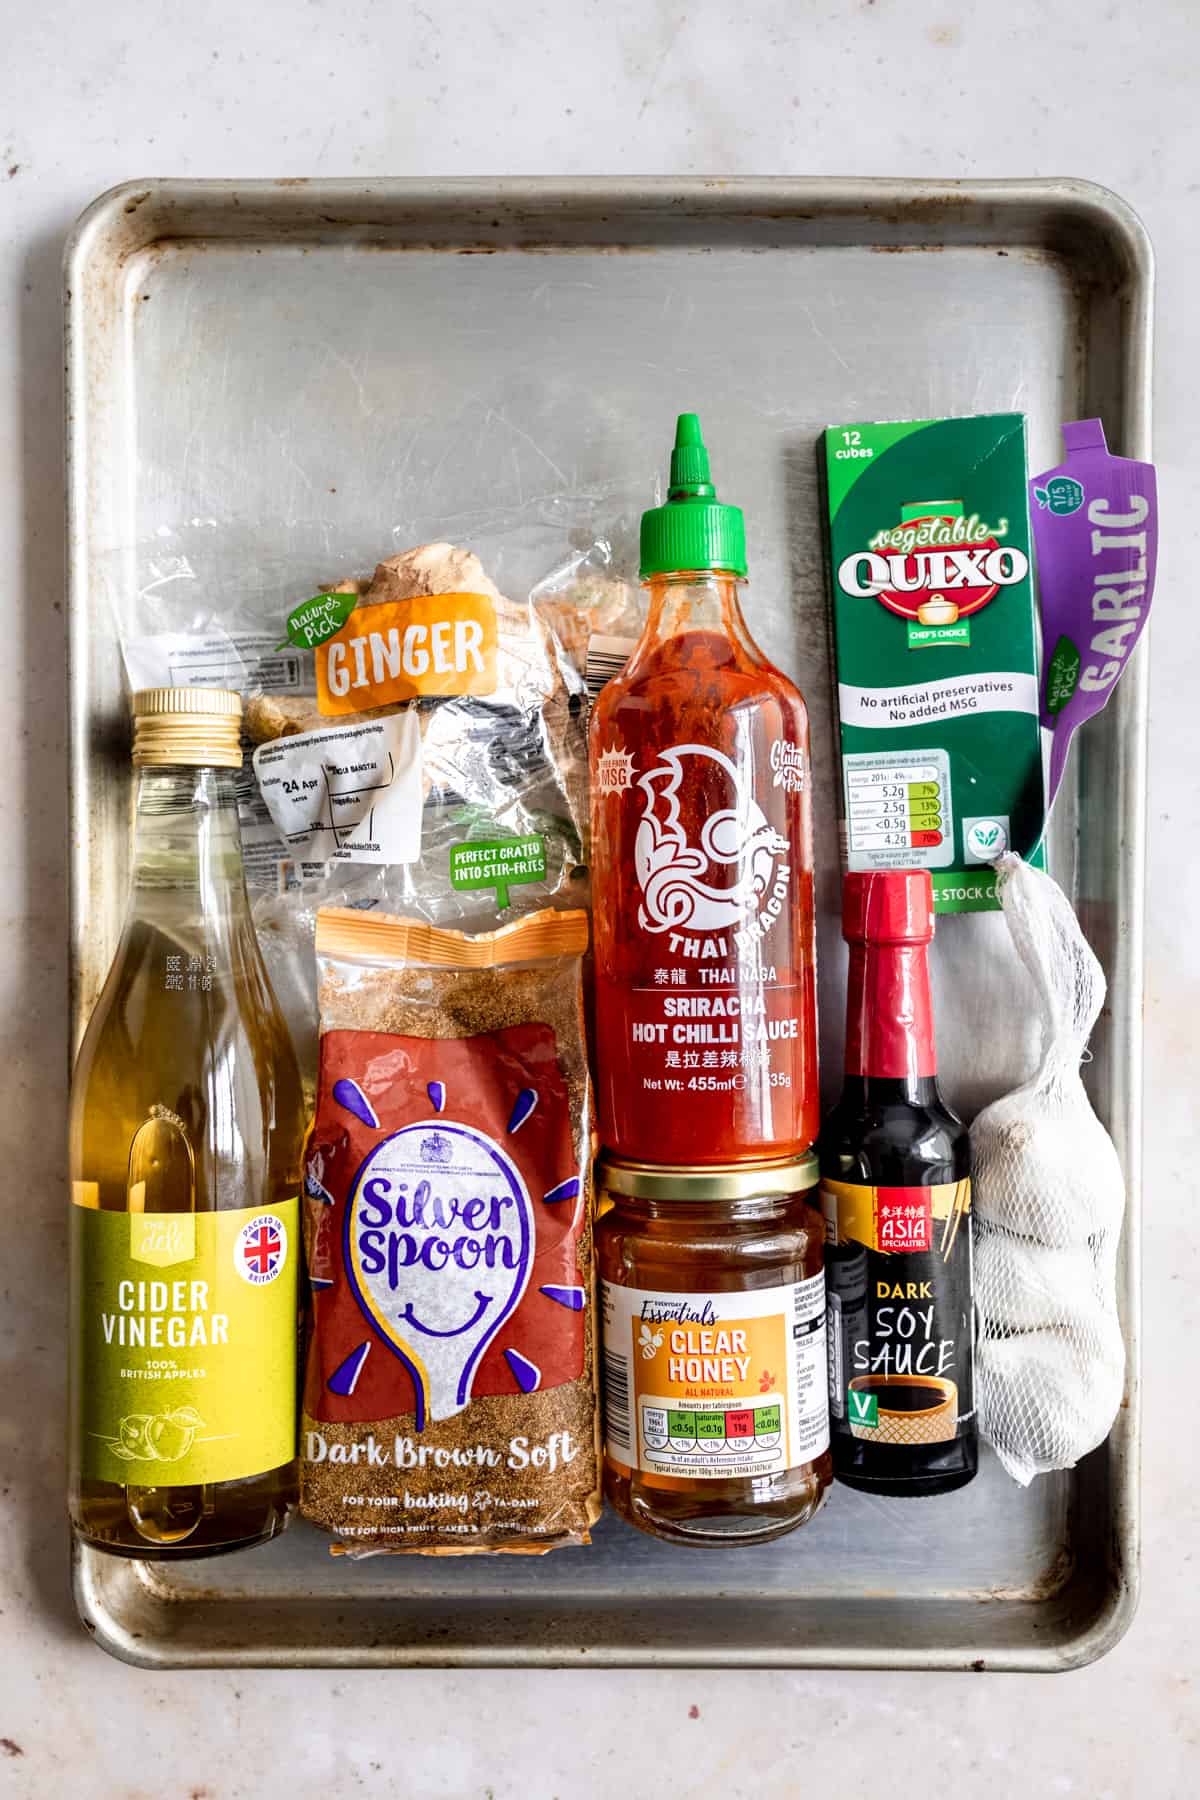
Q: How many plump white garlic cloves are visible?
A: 3